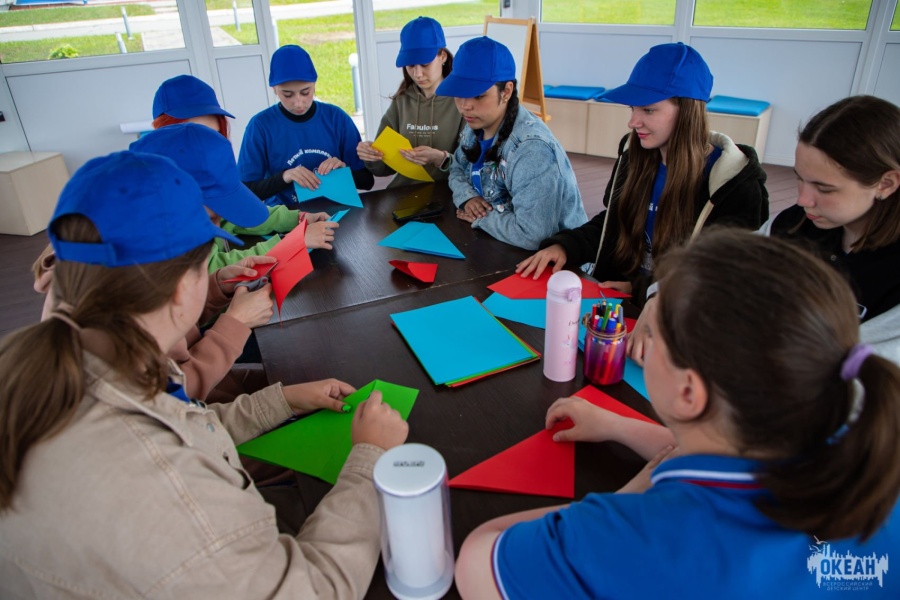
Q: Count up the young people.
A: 9